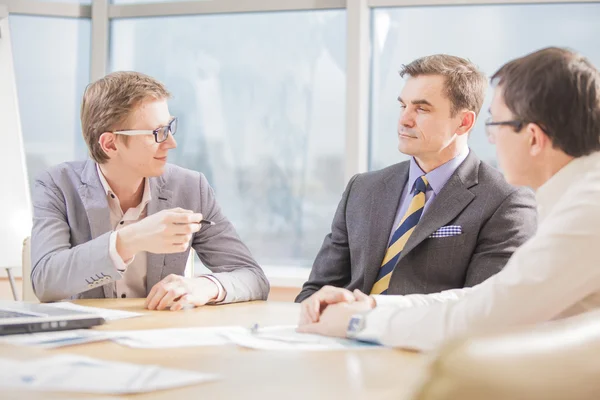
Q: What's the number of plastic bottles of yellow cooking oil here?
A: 0